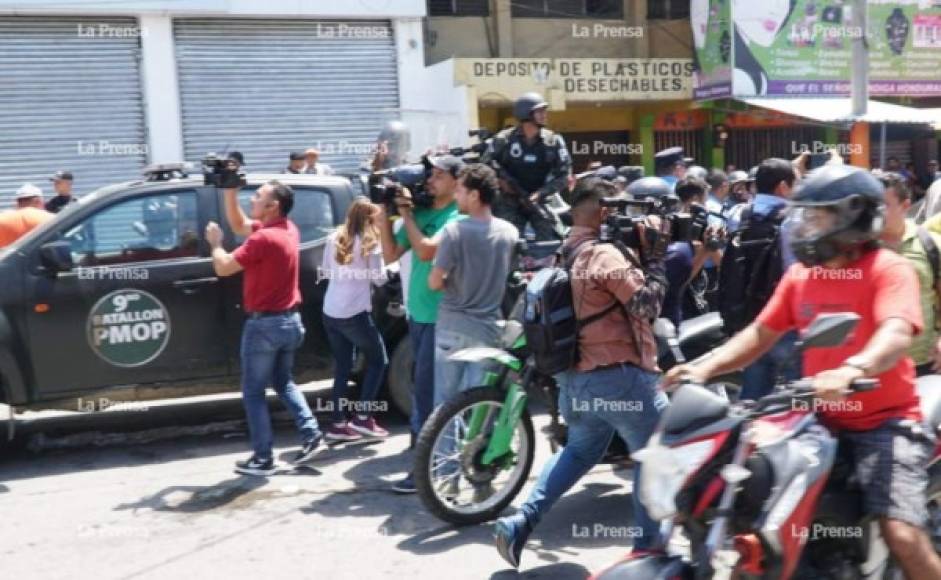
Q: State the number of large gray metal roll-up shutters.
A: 2